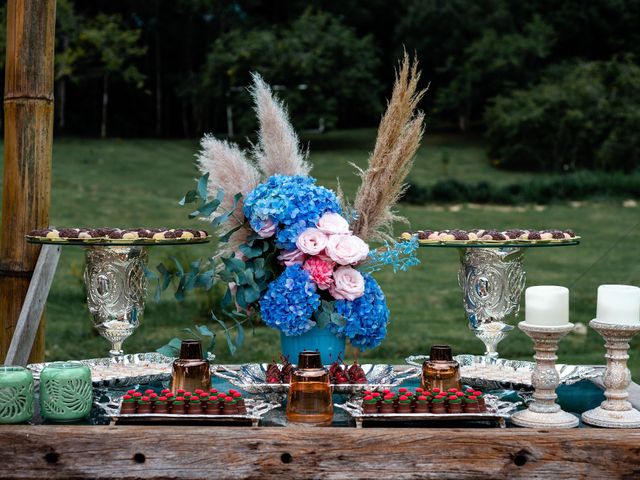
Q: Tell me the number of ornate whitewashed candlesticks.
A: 2